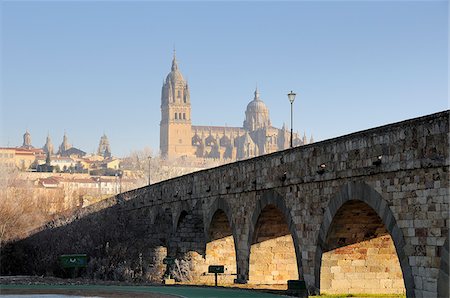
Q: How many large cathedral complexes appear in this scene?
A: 1